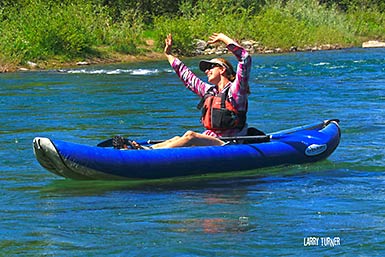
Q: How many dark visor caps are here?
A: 1